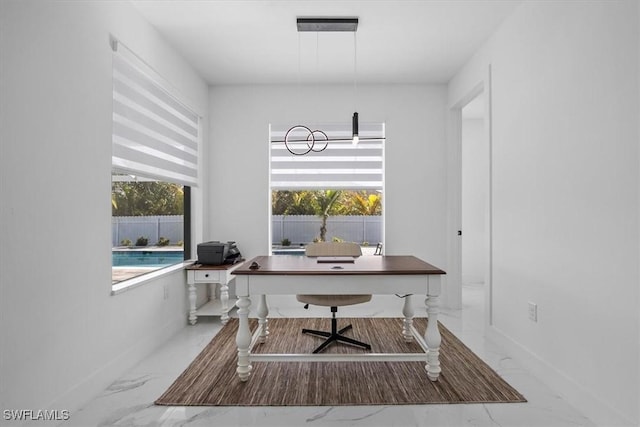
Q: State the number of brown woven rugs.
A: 1